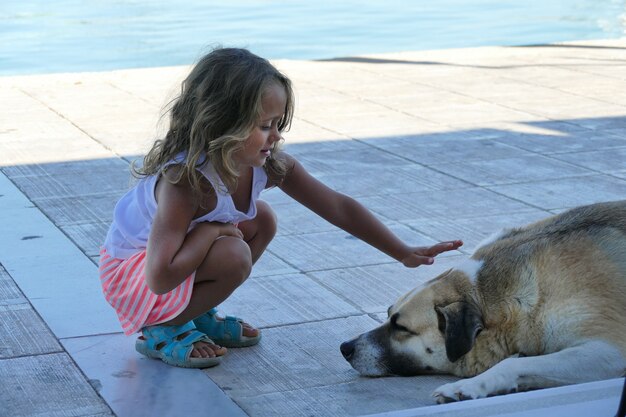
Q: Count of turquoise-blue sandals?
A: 2